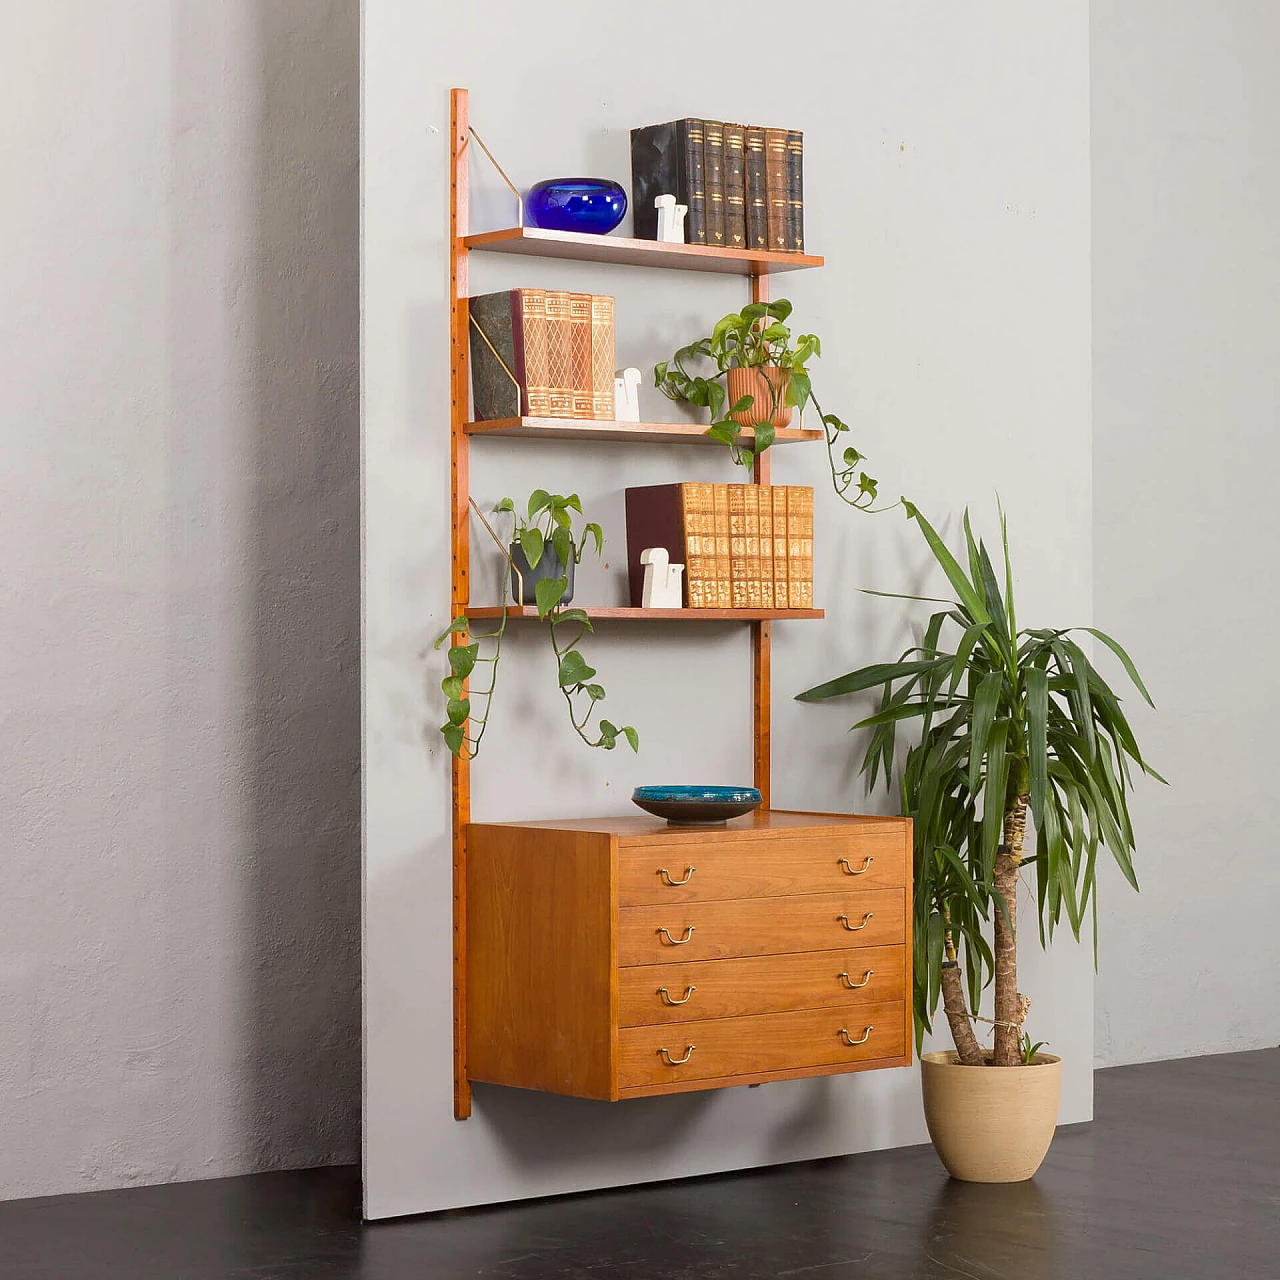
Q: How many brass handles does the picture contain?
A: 8